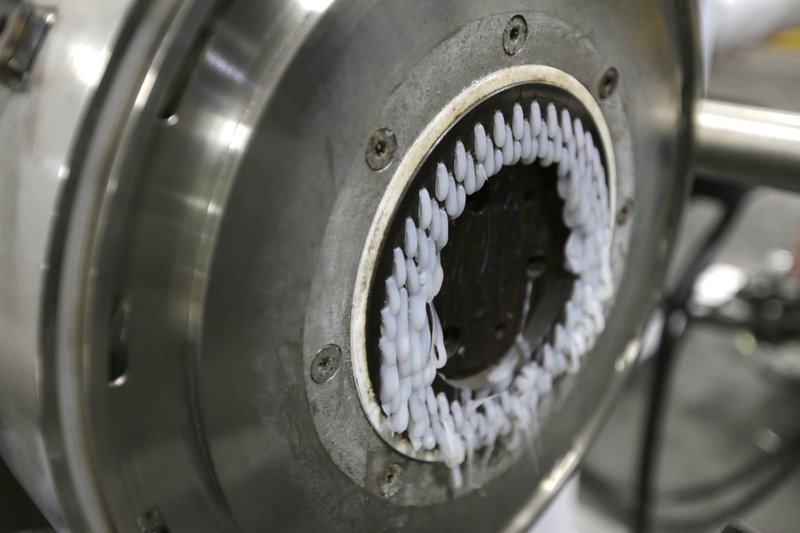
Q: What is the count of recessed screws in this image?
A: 6